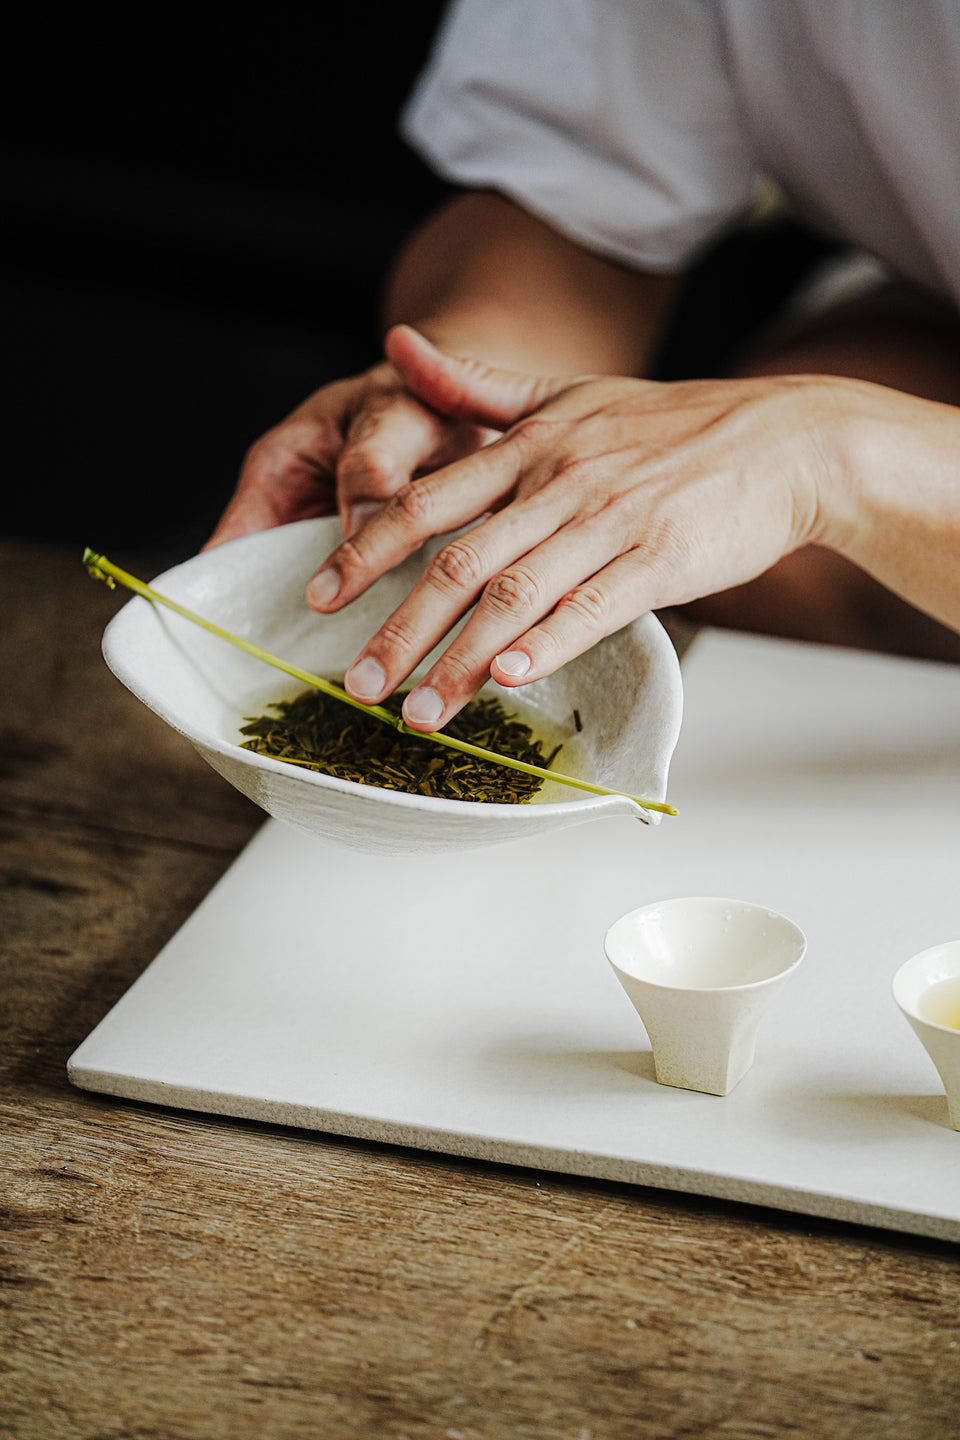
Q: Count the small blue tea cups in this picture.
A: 0